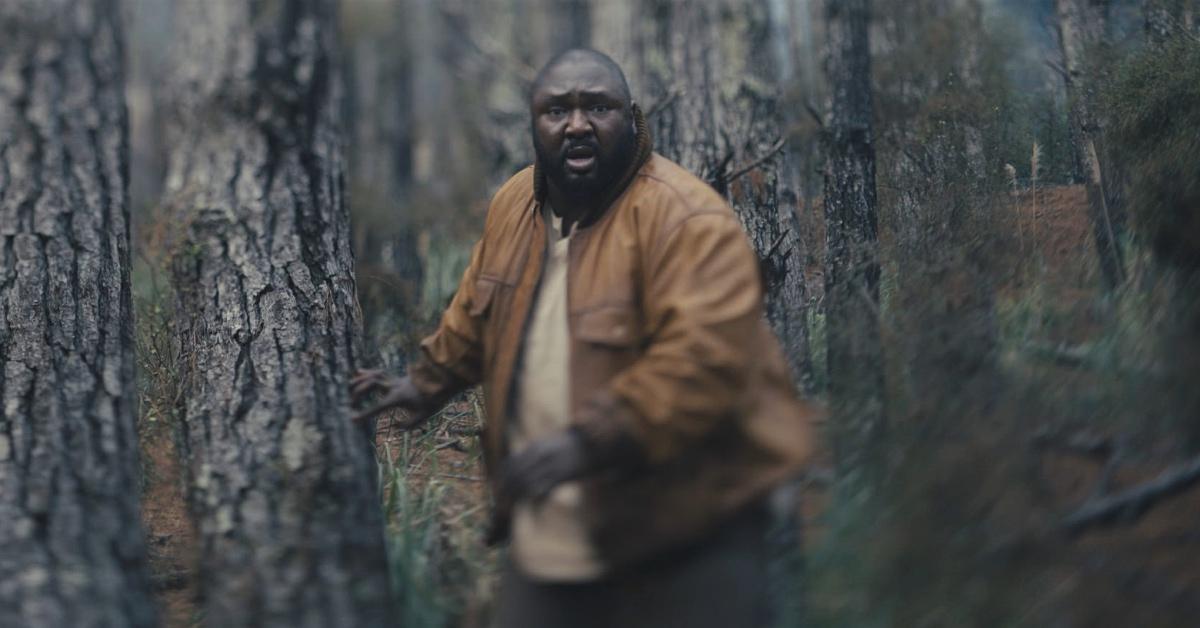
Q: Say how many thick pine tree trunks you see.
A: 2